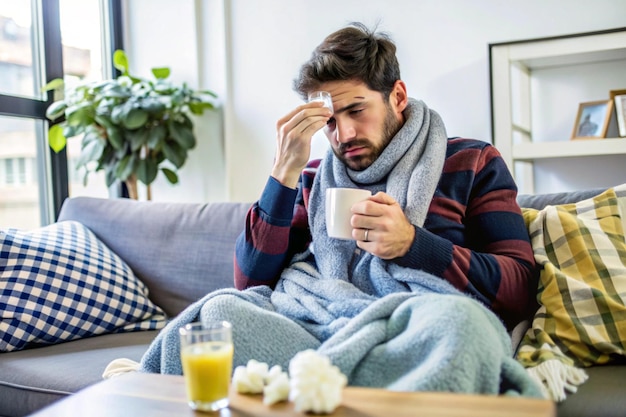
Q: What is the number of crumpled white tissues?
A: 3